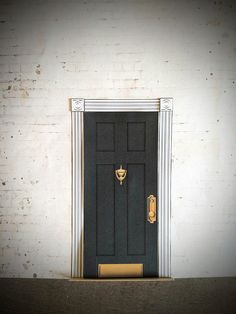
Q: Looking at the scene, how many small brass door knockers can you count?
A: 1